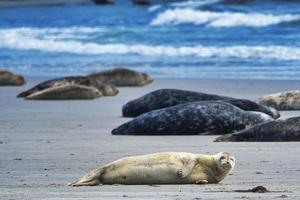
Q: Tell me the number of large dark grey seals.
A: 3